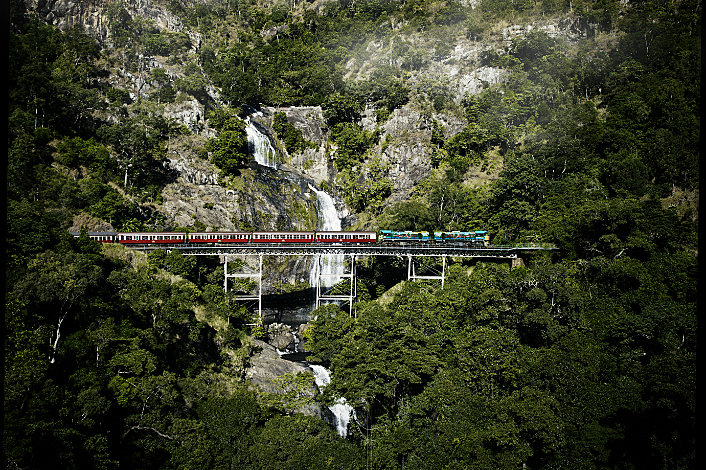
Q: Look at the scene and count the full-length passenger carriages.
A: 4